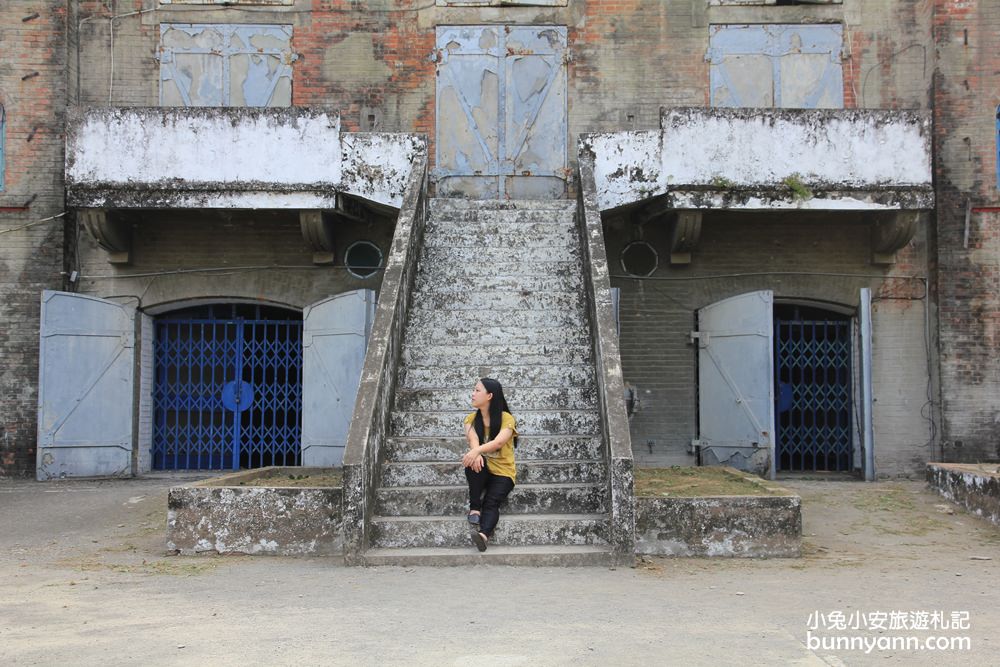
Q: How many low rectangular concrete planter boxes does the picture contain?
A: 2